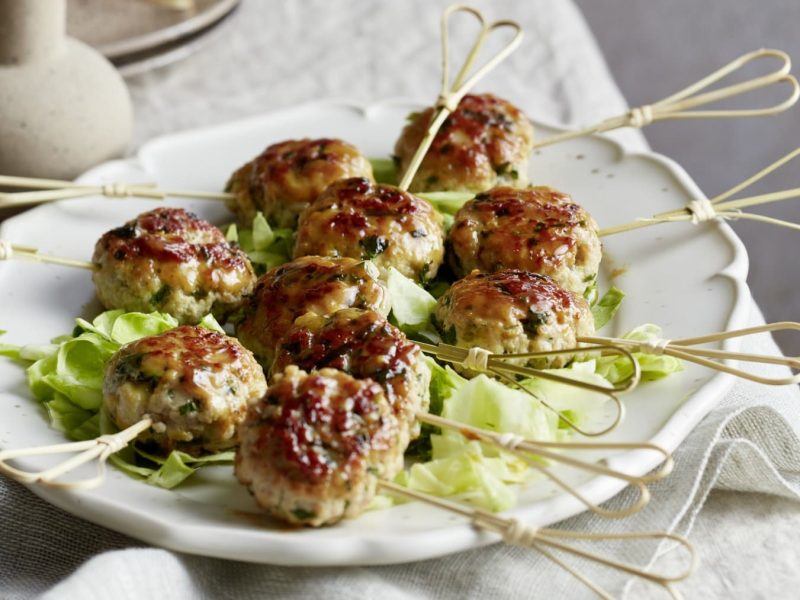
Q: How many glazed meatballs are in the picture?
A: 10